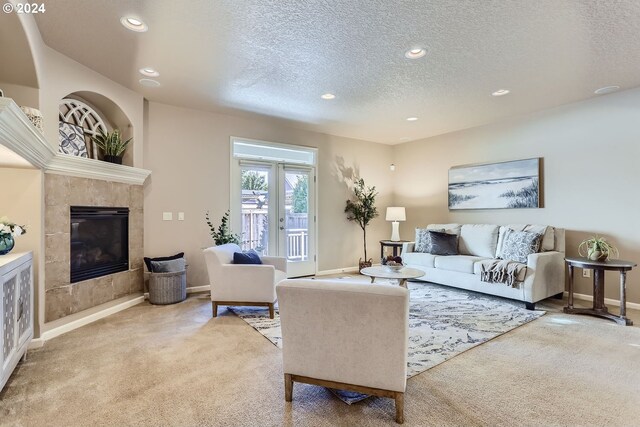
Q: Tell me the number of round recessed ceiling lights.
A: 6